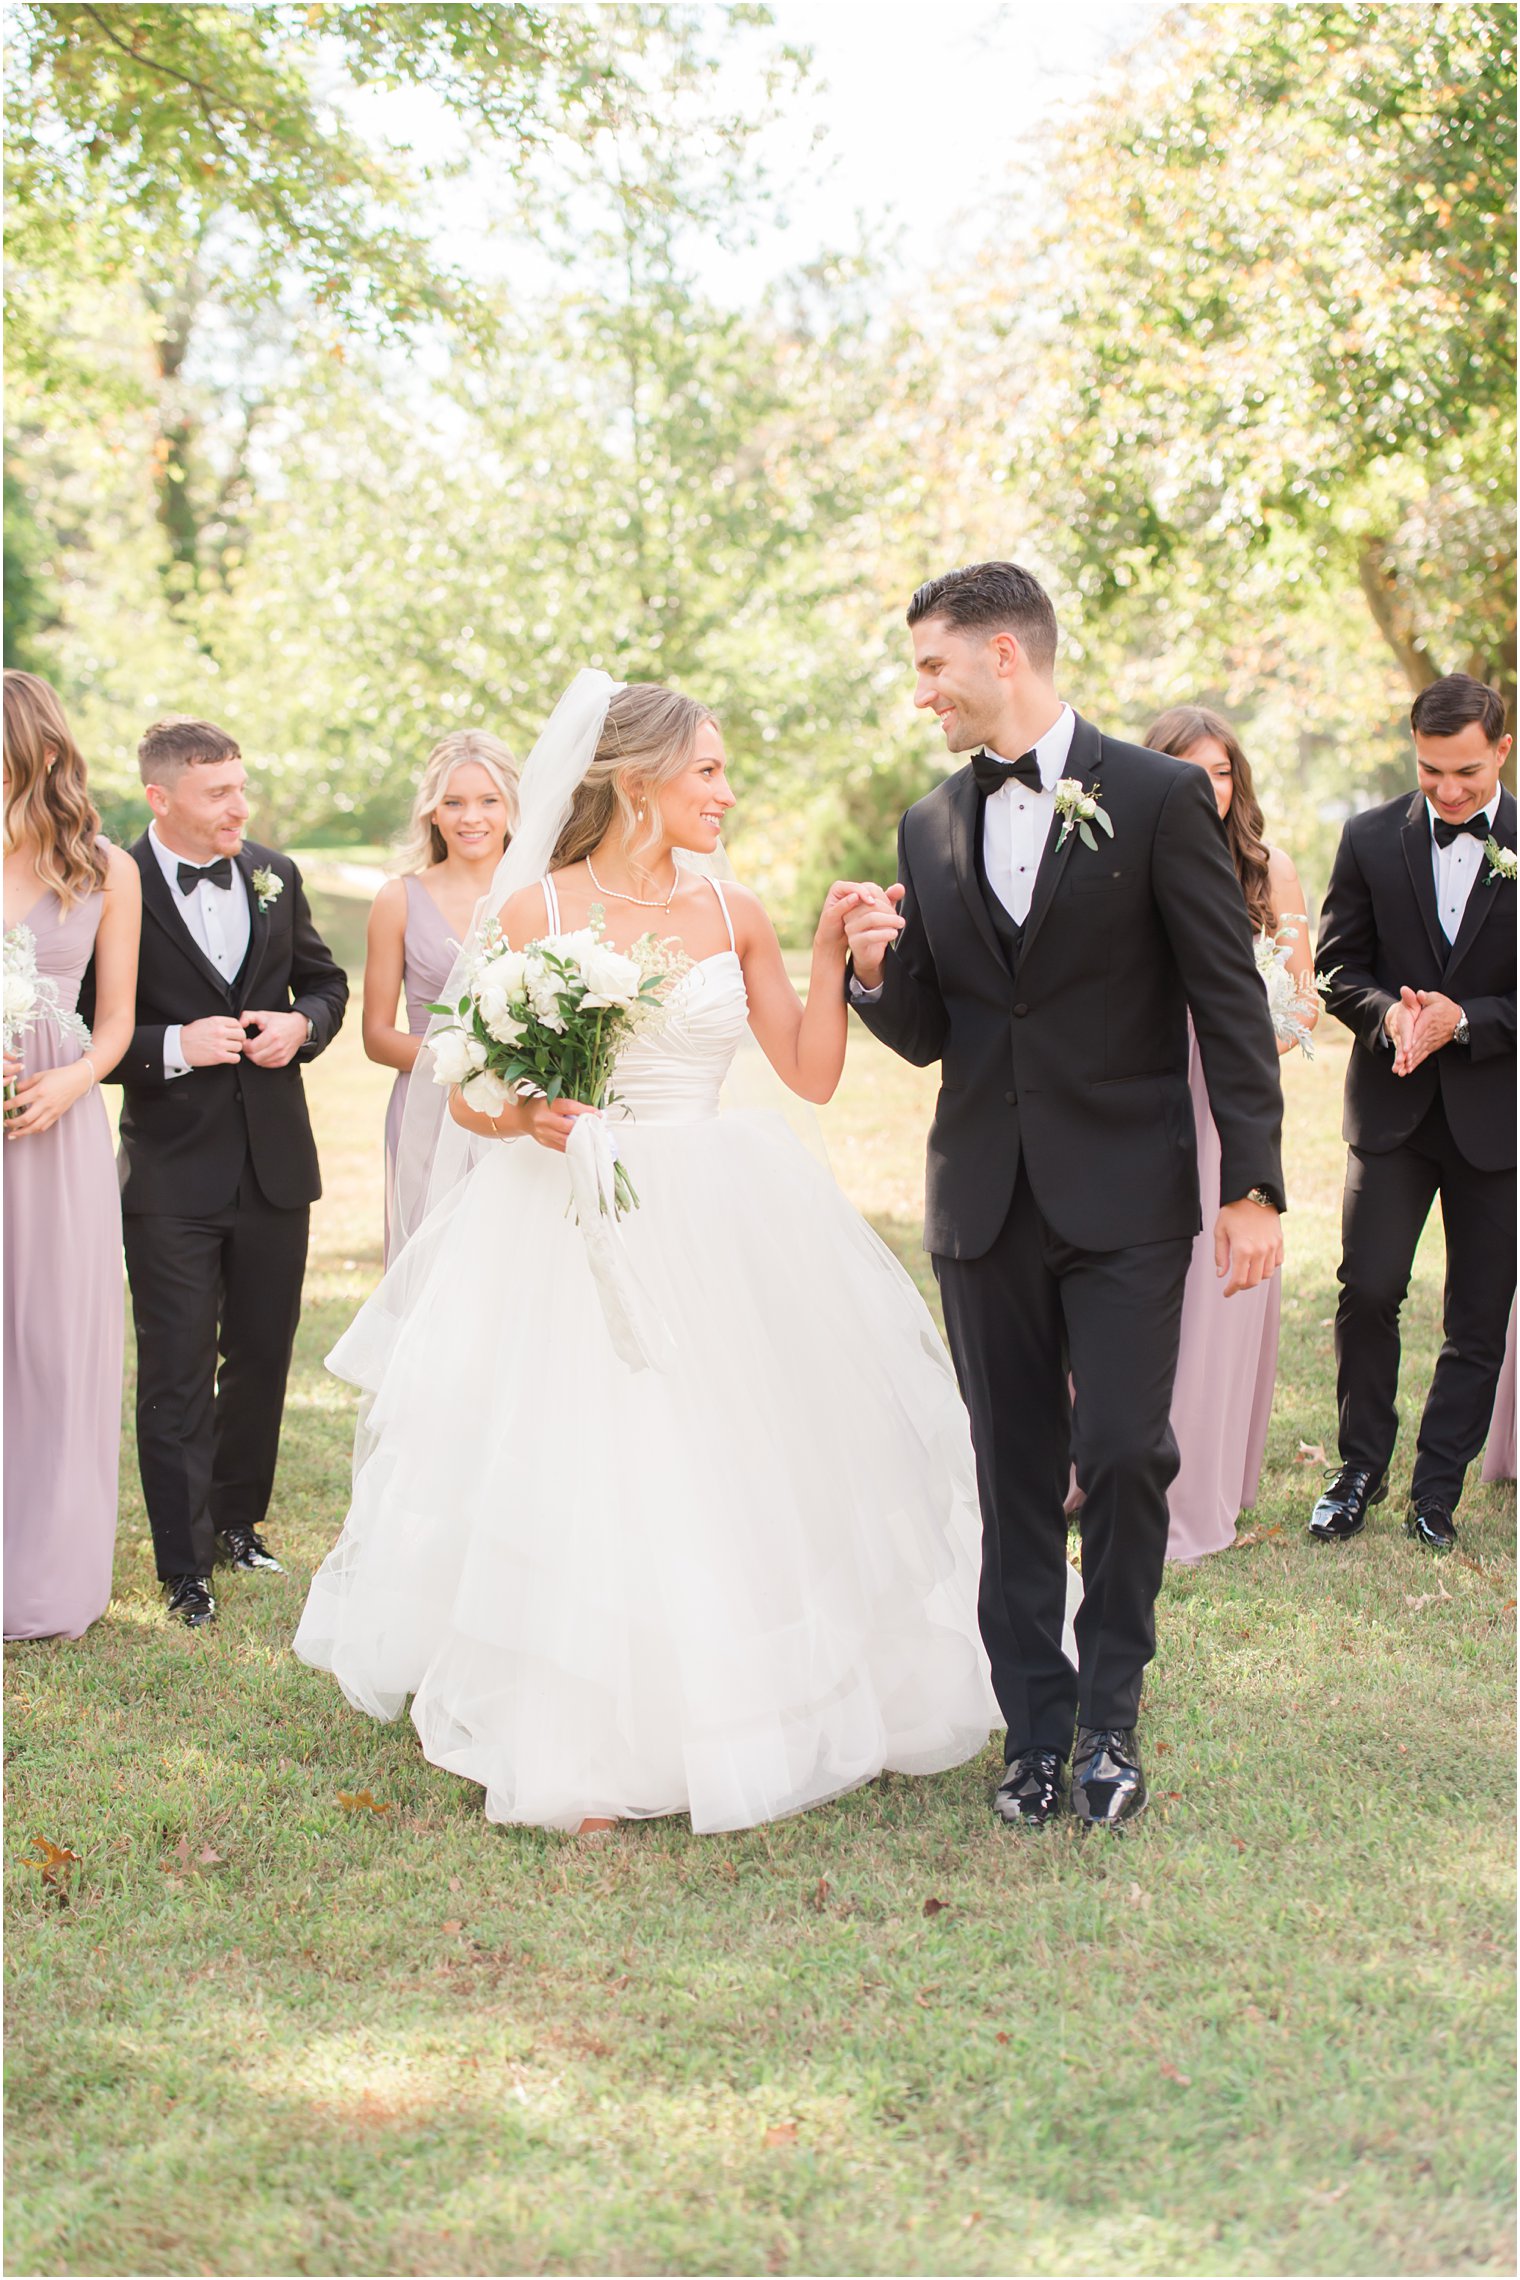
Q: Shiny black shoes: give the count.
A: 6